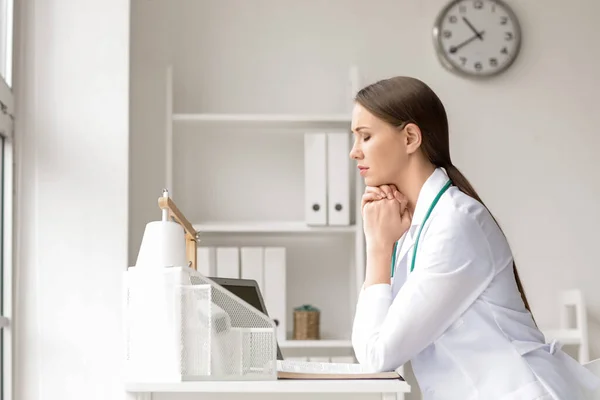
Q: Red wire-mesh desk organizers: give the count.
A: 0